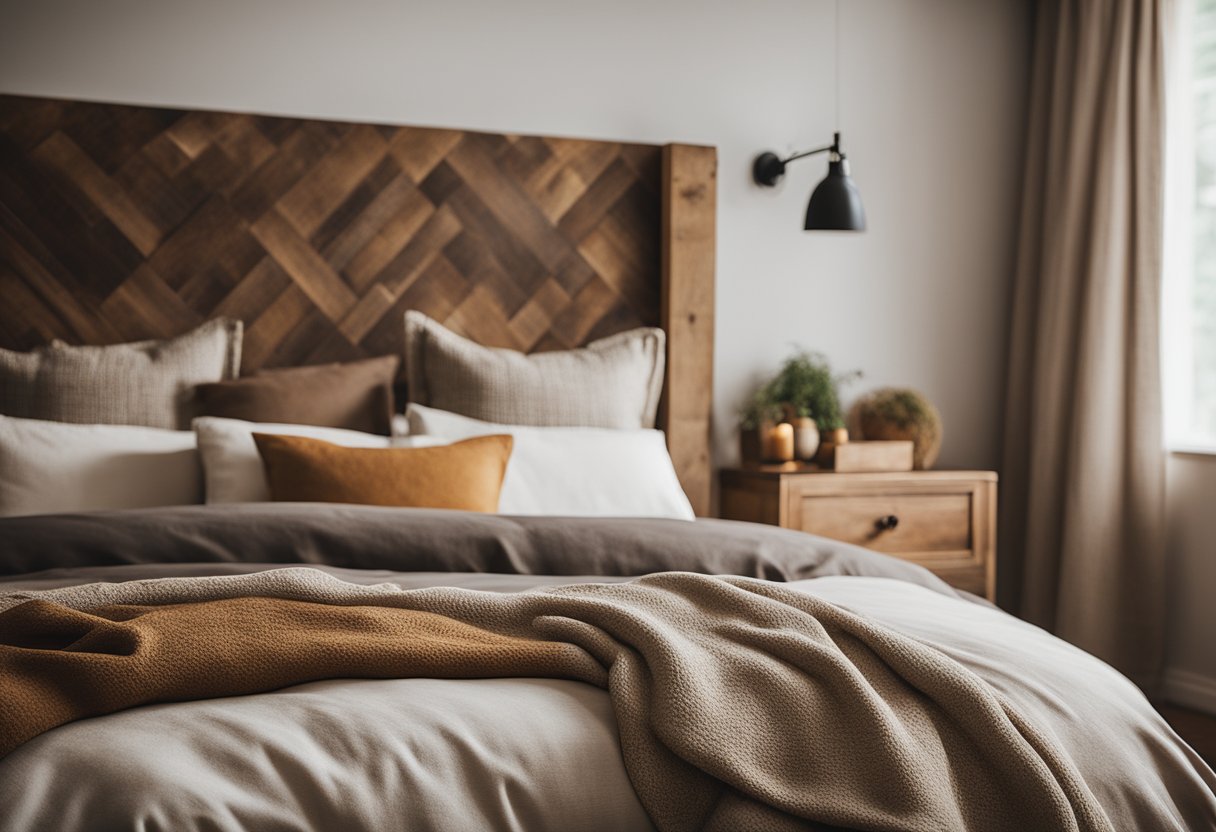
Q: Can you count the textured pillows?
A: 2